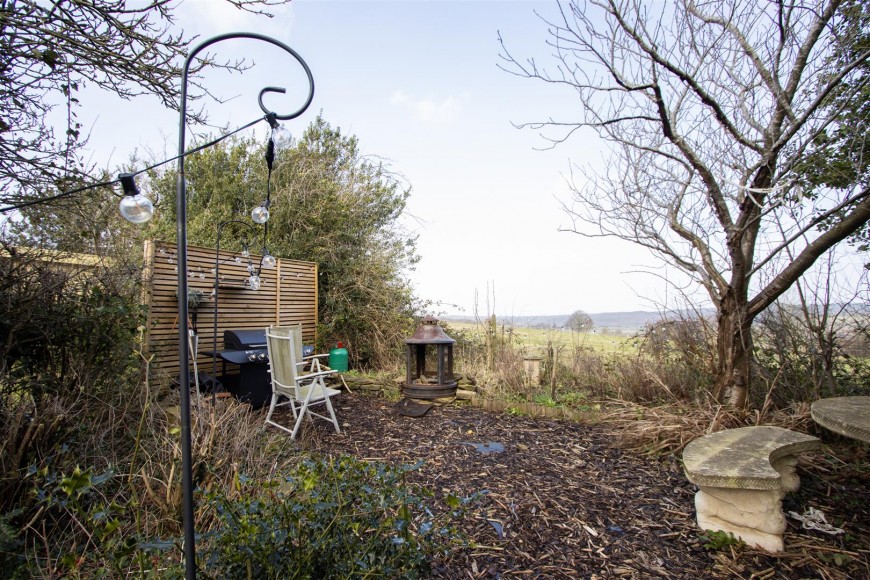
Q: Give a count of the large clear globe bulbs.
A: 5